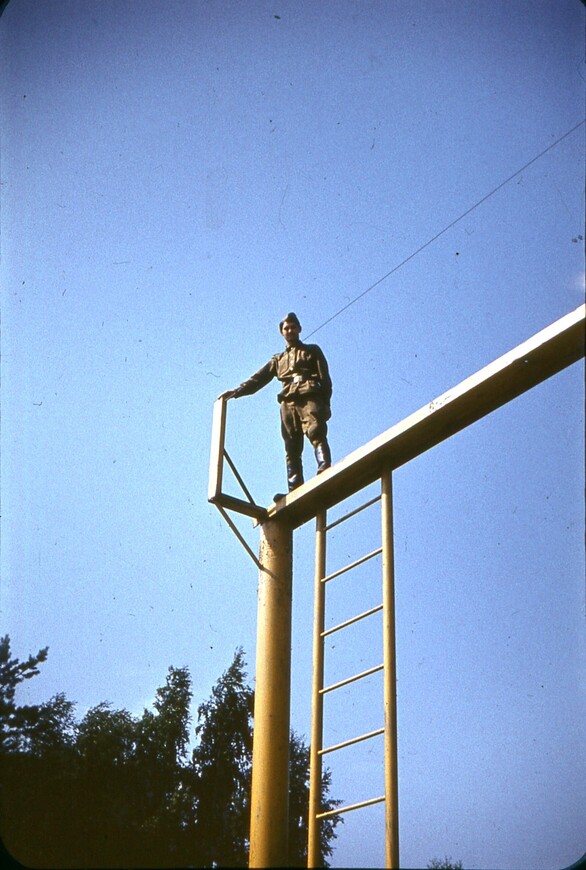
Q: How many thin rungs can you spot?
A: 6